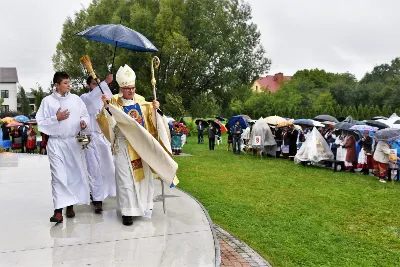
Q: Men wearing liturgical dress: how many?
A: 3